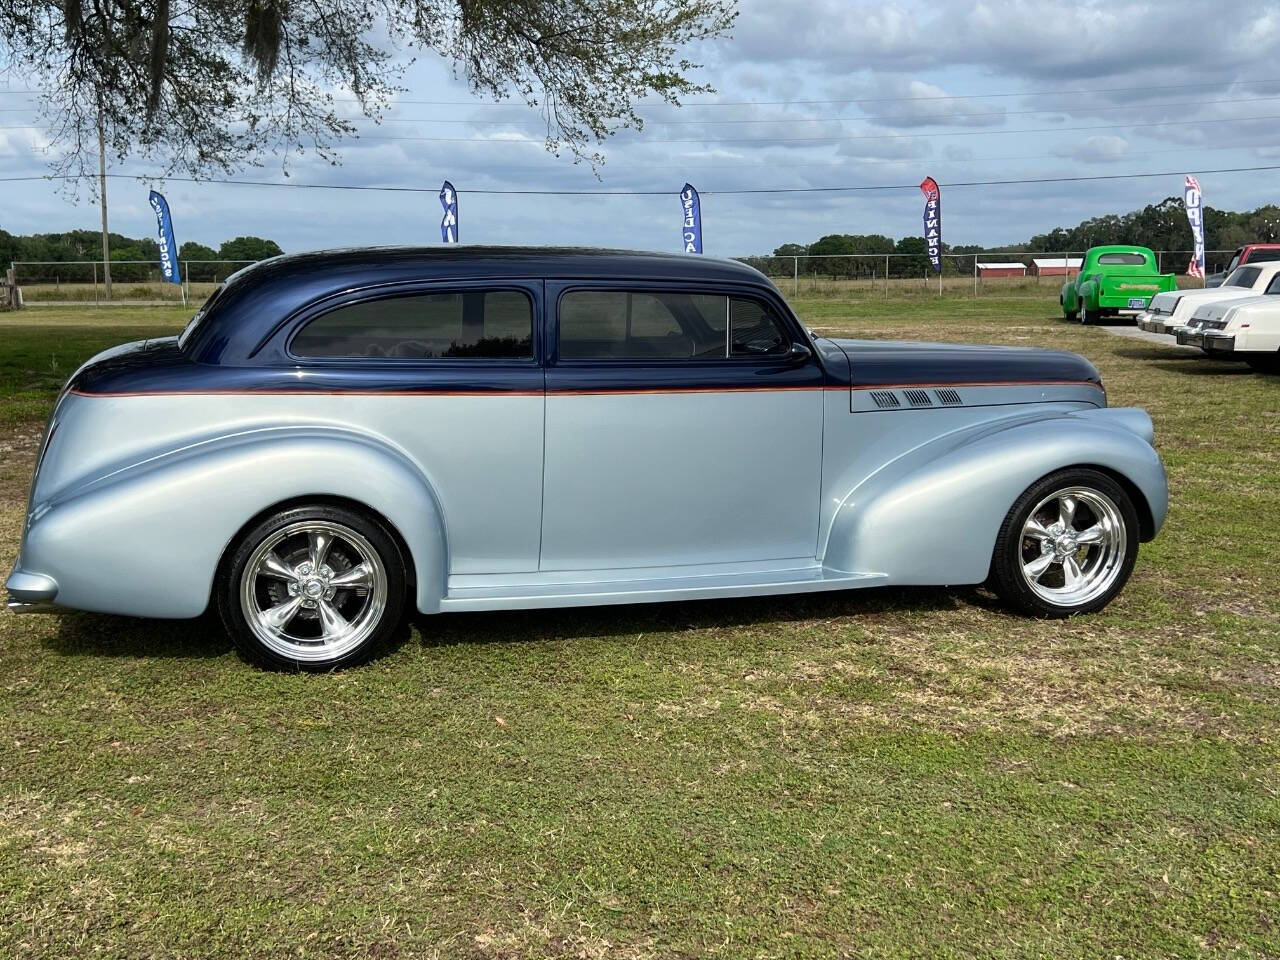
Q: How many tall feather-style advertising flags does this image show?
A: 5